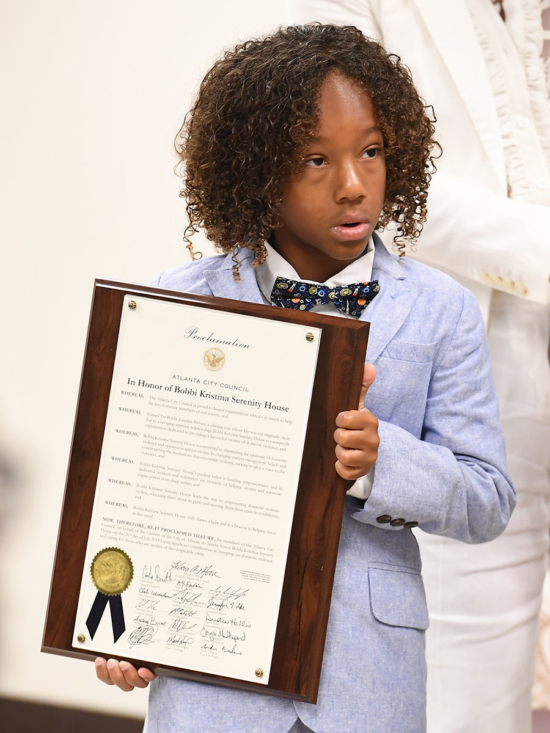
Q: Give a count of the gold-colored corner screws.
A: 4